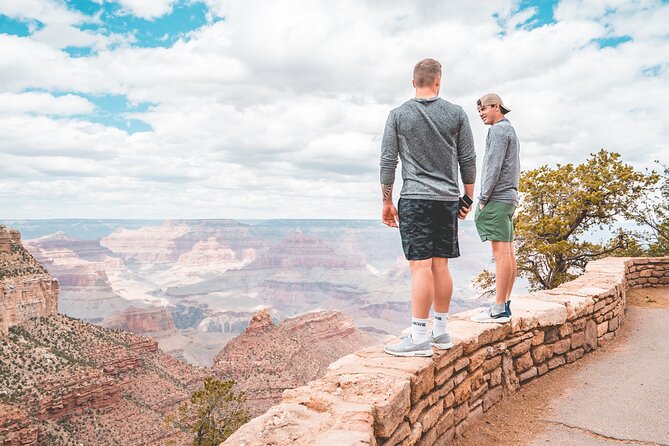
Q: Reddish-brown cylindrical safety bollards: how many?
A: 0